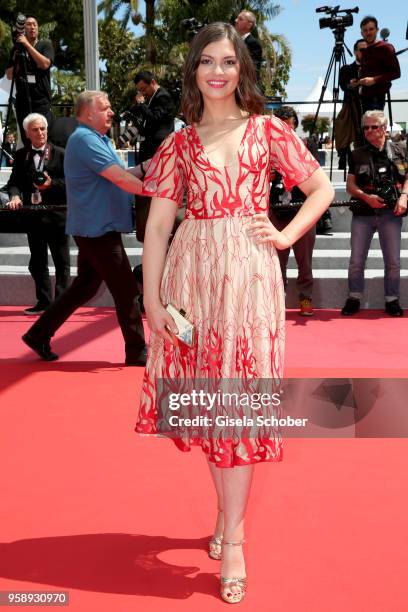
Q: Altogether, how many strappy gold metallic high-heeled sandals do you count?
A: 2